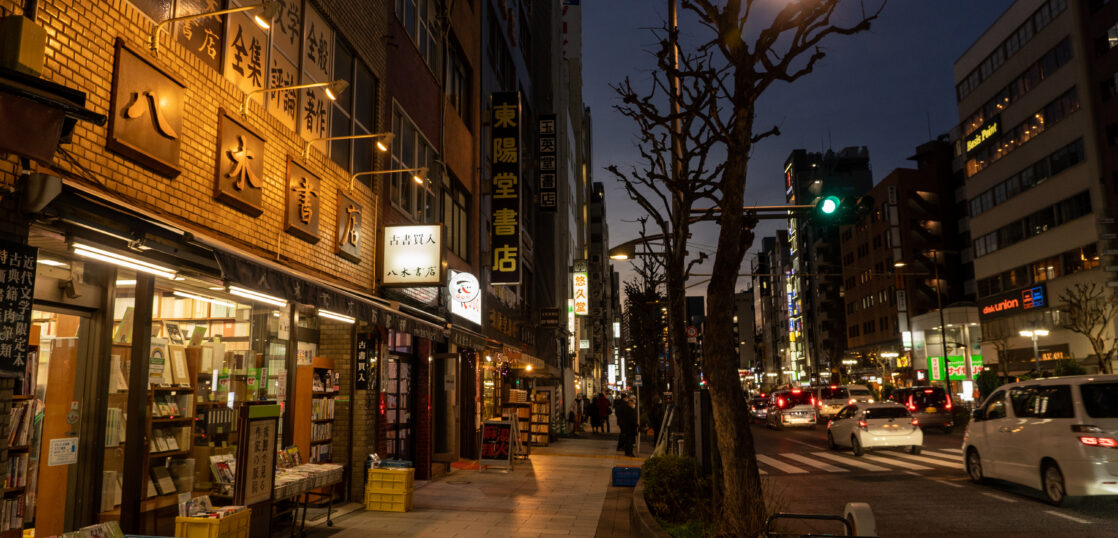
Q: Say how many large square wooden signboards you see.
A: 4